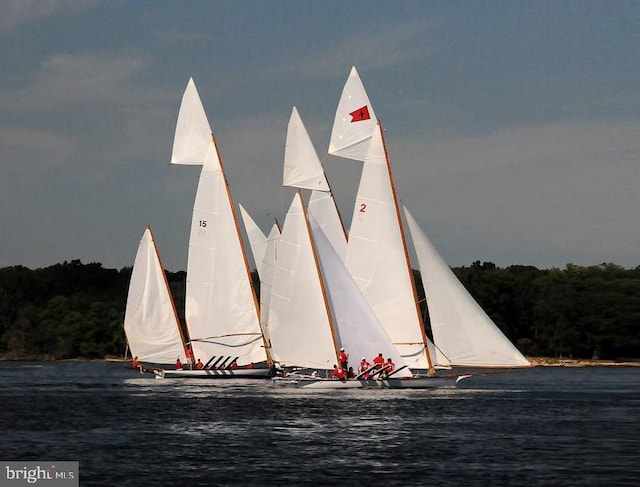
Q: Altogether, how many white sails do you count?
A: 12